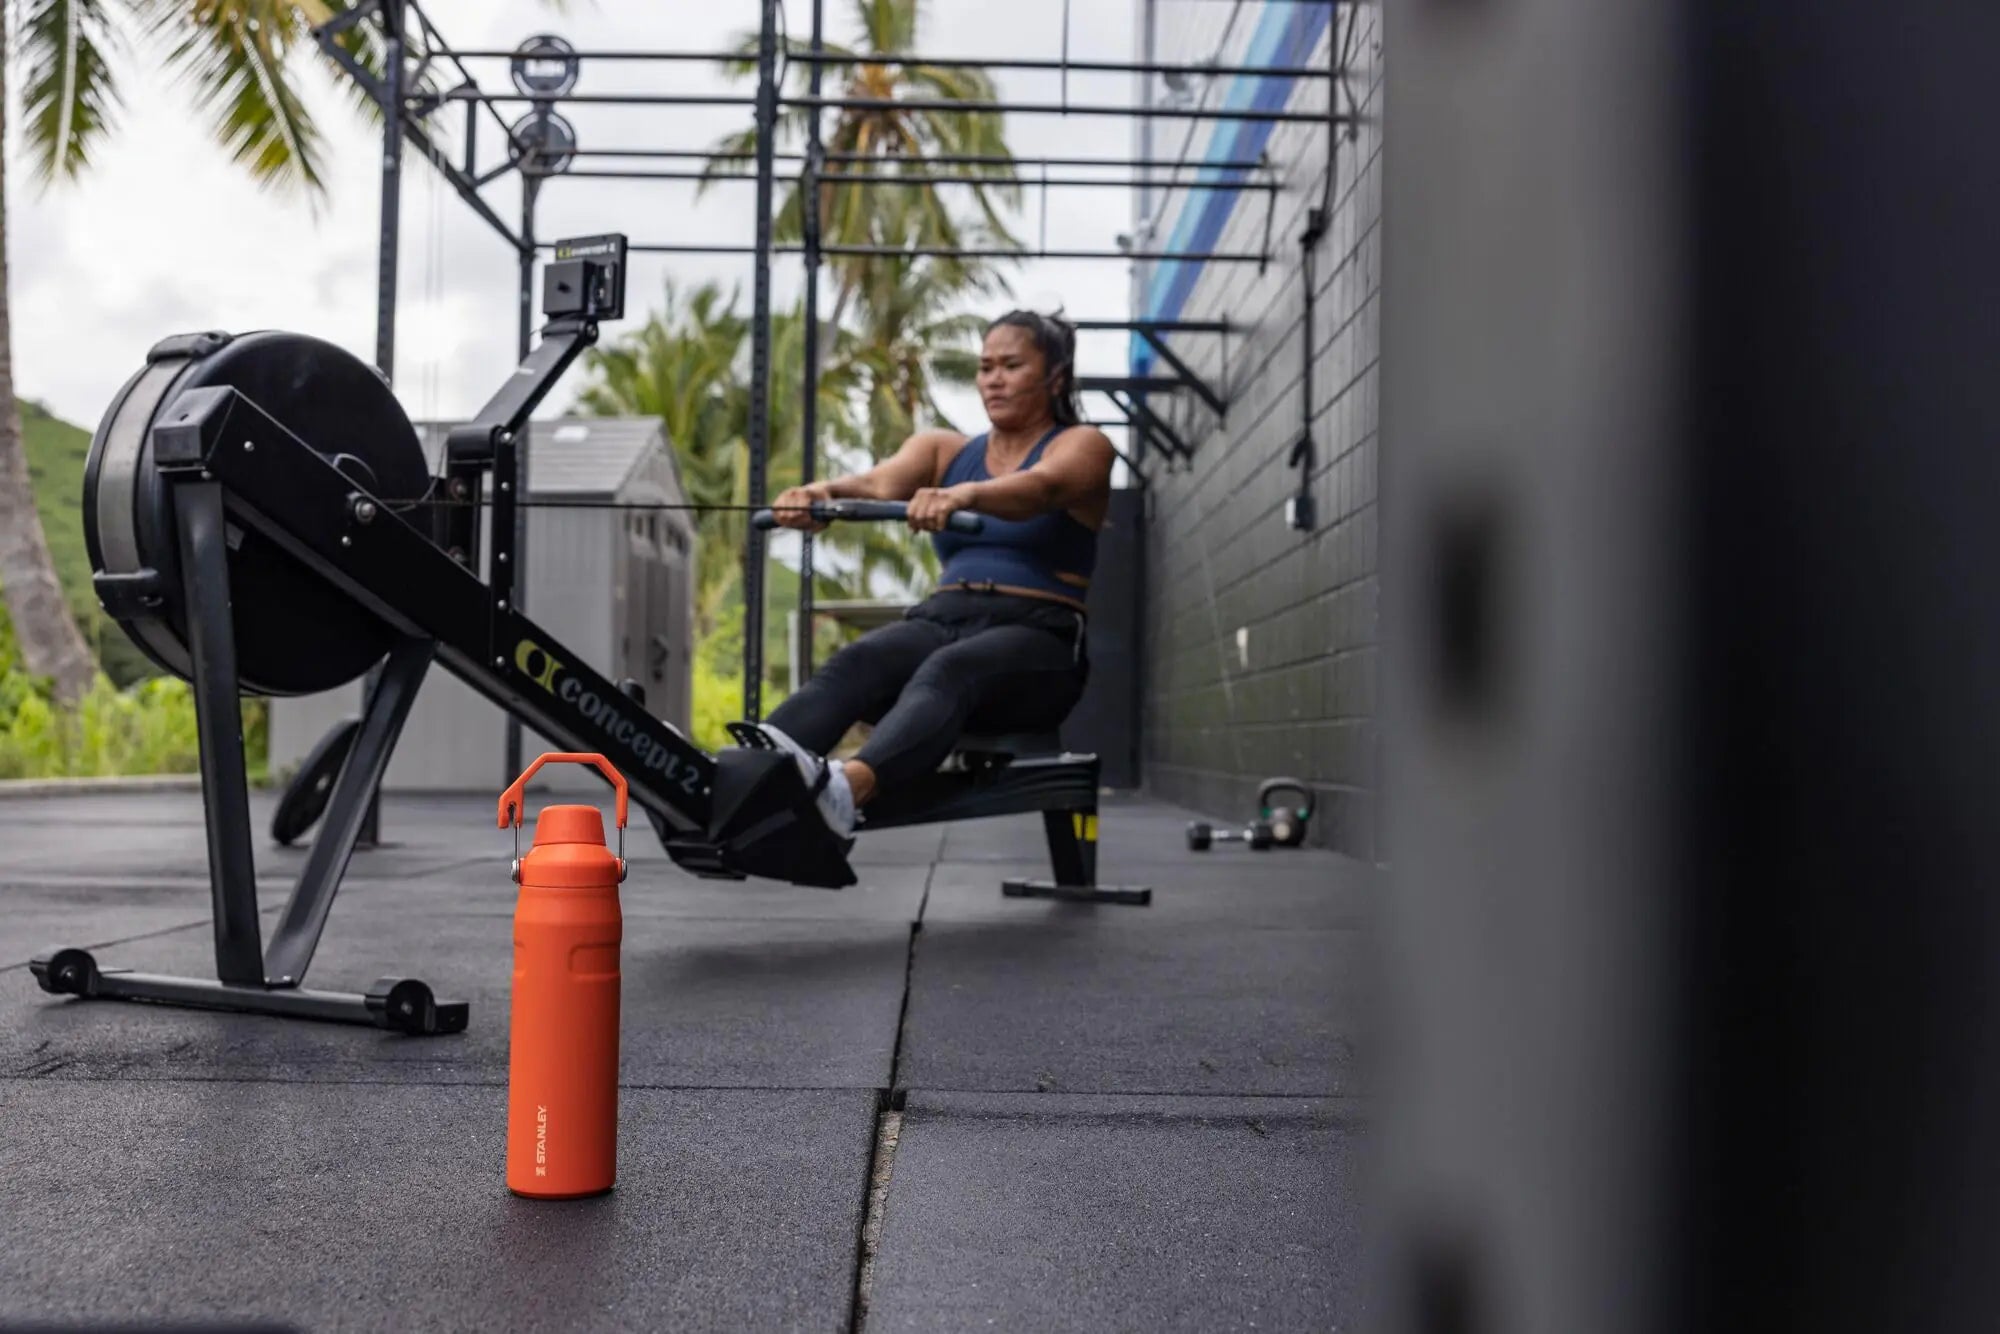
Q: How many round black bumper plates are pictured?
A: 1